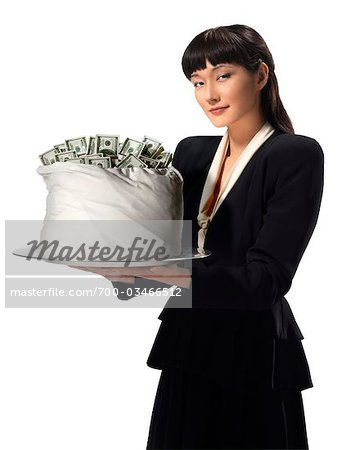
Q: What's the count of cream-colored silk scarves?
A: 1